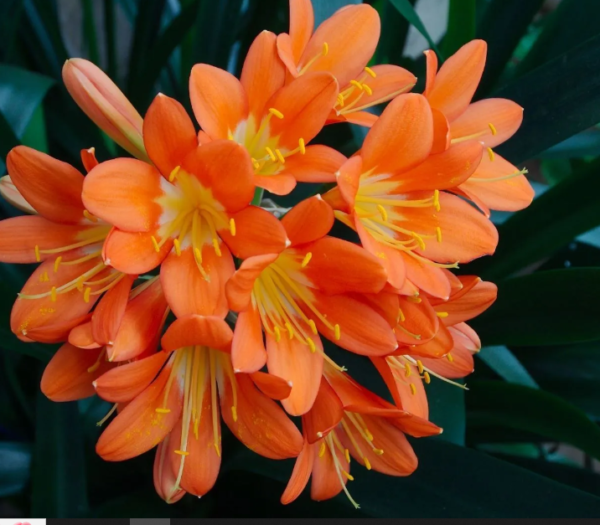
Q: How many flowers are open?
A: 12